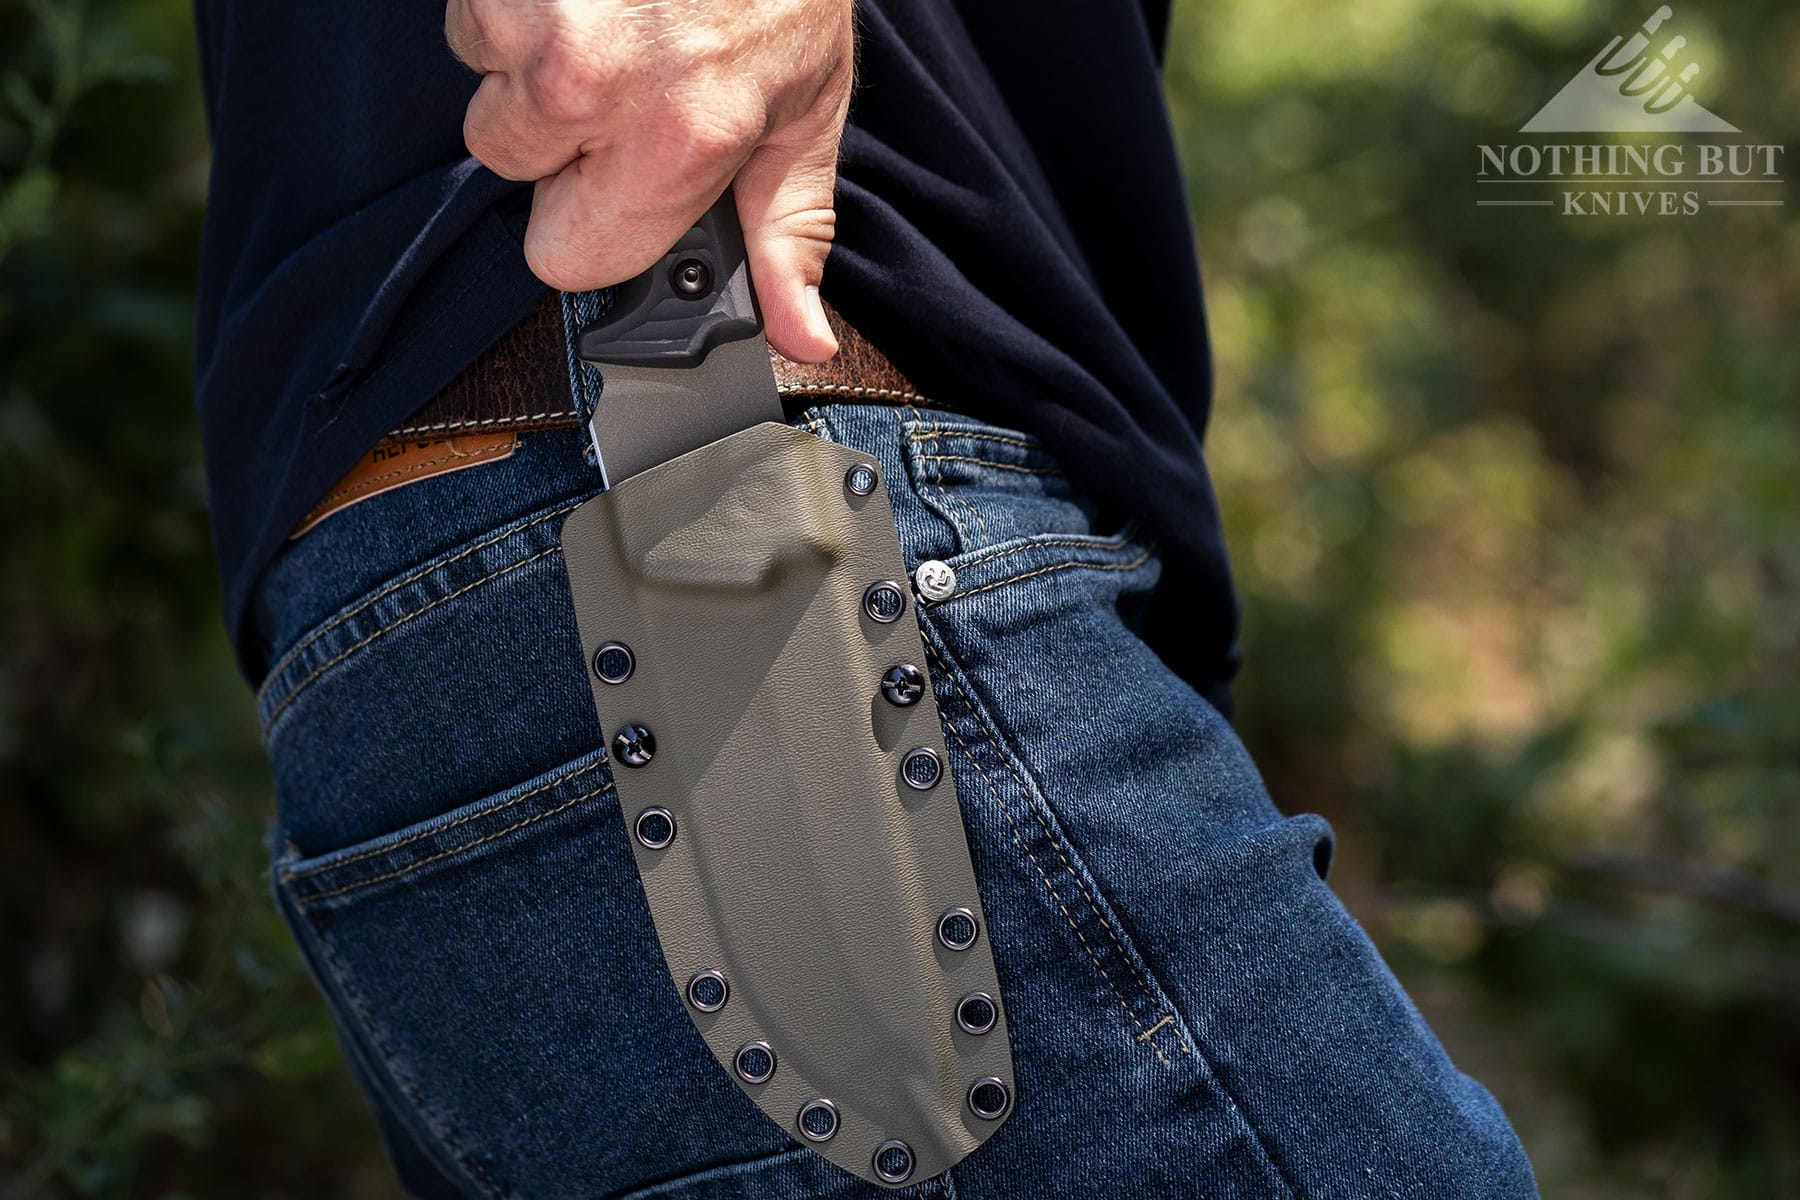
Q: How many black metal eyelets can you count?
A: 12